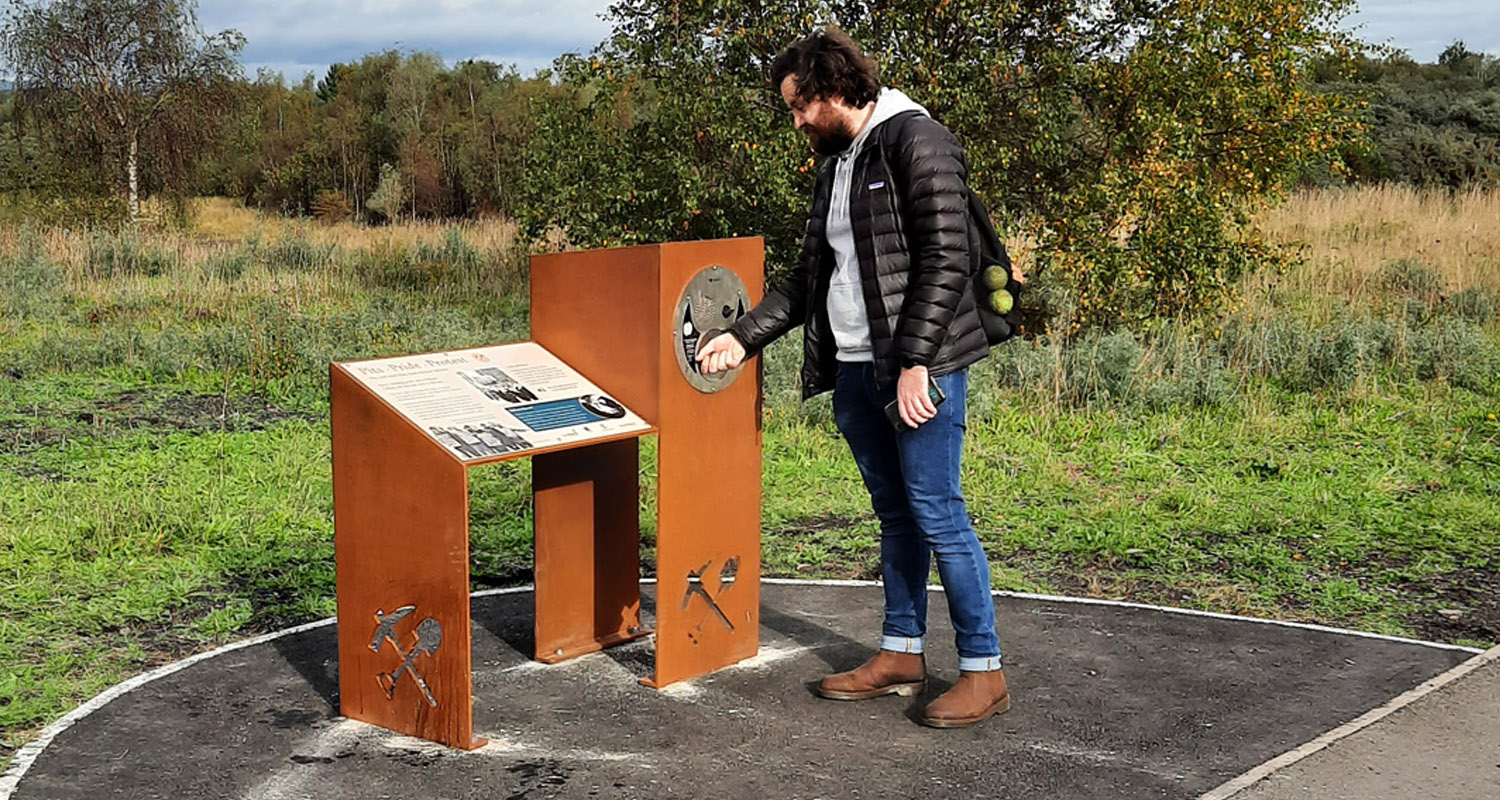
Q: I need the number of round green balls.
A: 2